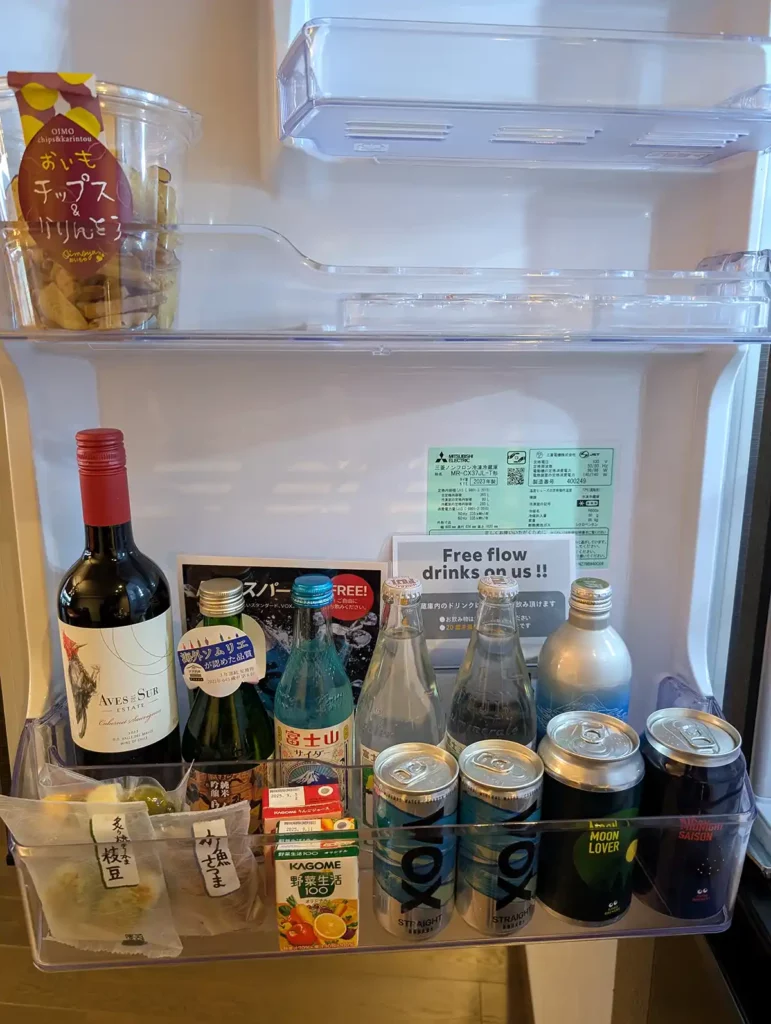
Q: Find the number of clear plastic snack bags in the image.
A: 3